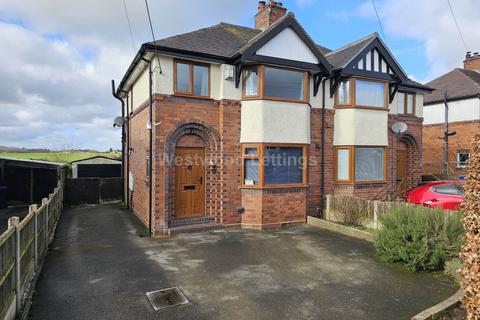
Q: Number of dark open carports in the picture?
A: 1